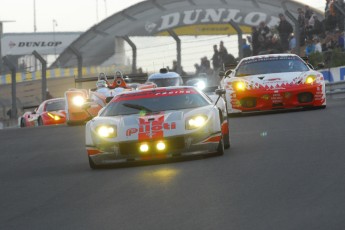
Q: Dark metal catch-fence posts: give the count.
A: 7